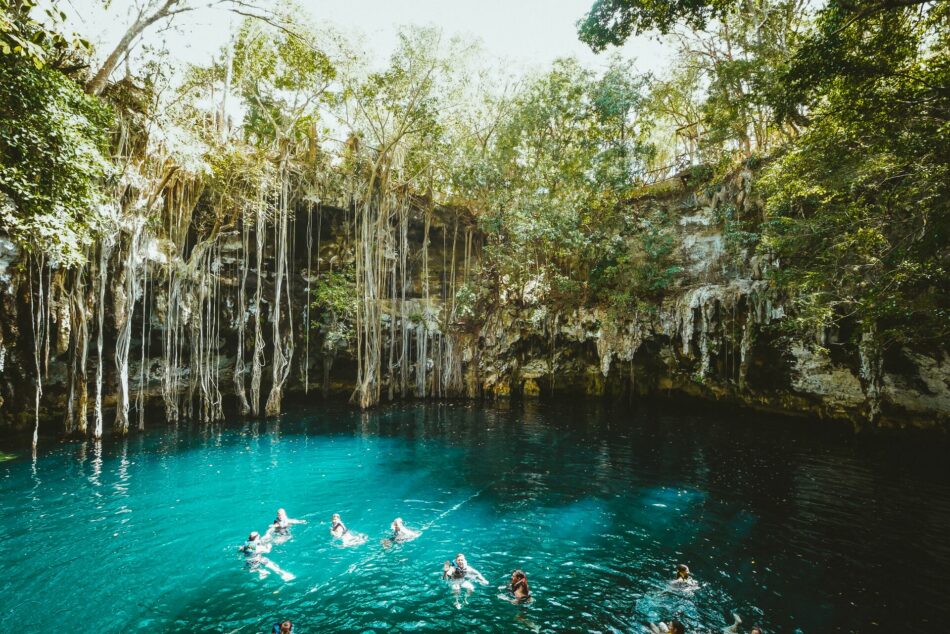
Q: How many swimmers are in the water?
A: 10